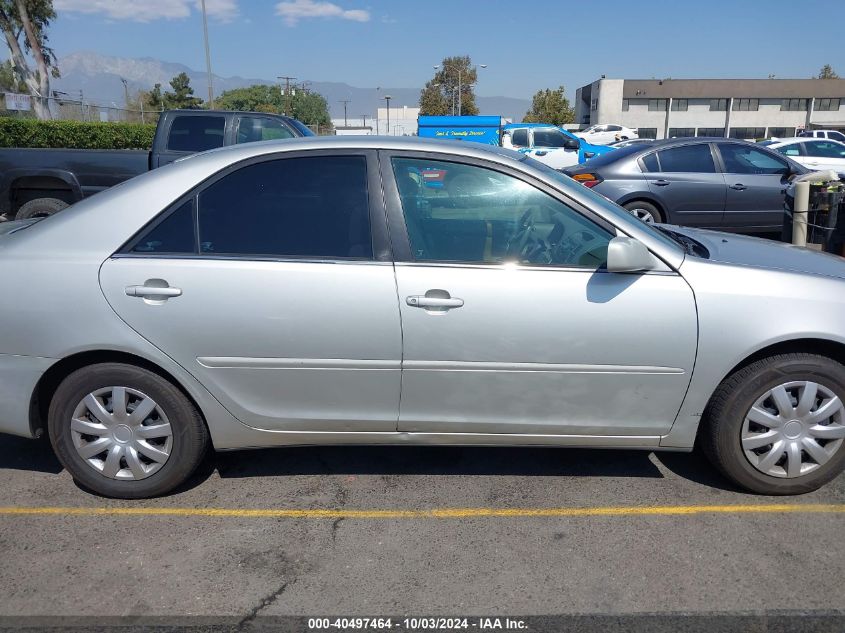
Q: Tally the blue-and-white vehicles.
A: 1